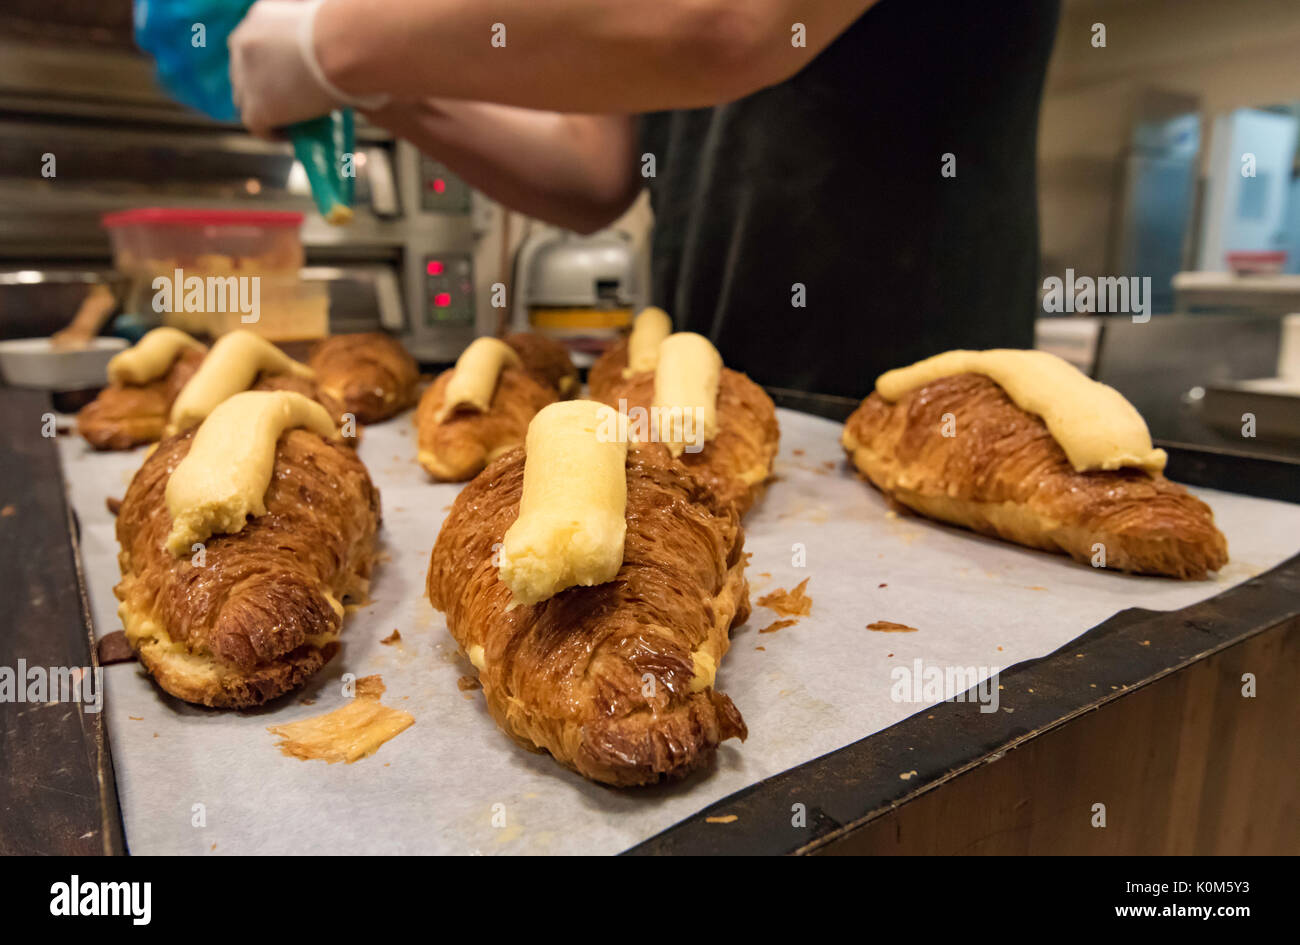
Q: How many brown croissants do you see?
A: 10